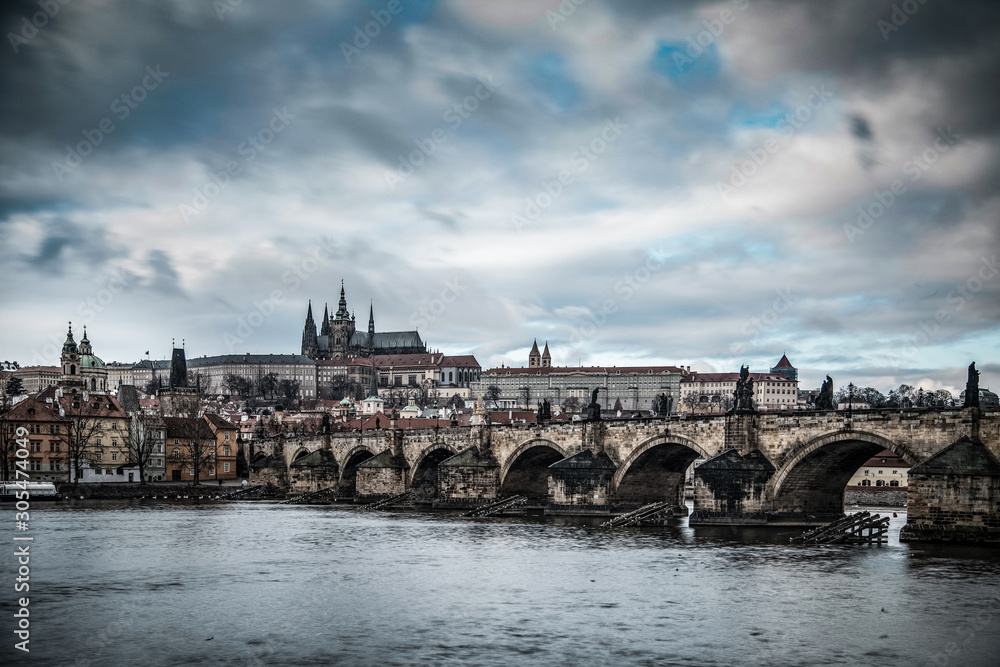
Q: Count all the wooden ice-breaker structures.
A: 6